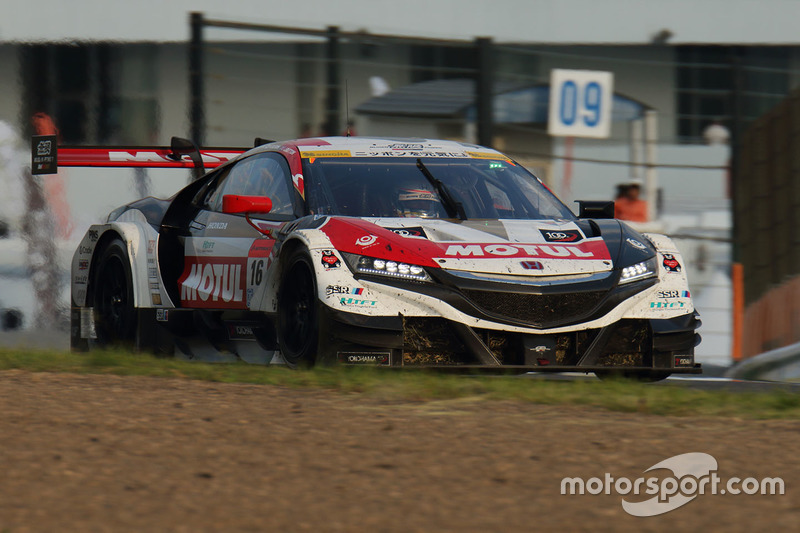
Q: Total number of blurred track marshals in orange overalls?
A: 1